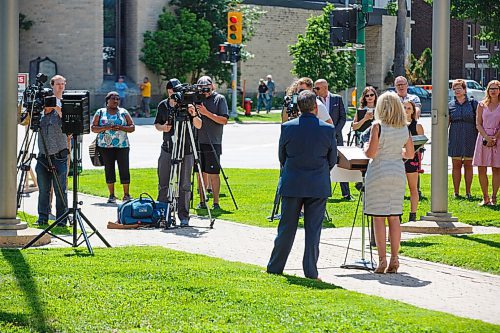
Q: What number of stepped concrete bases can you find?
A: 2